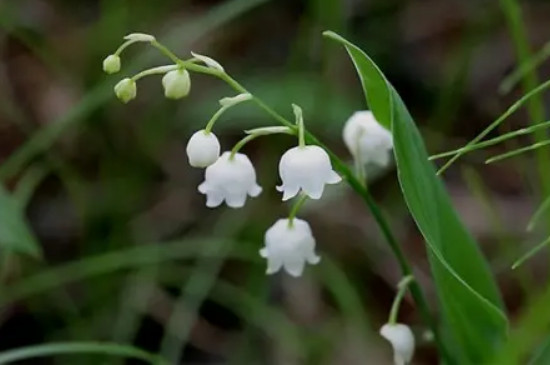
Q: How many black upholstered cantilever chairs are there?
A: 0